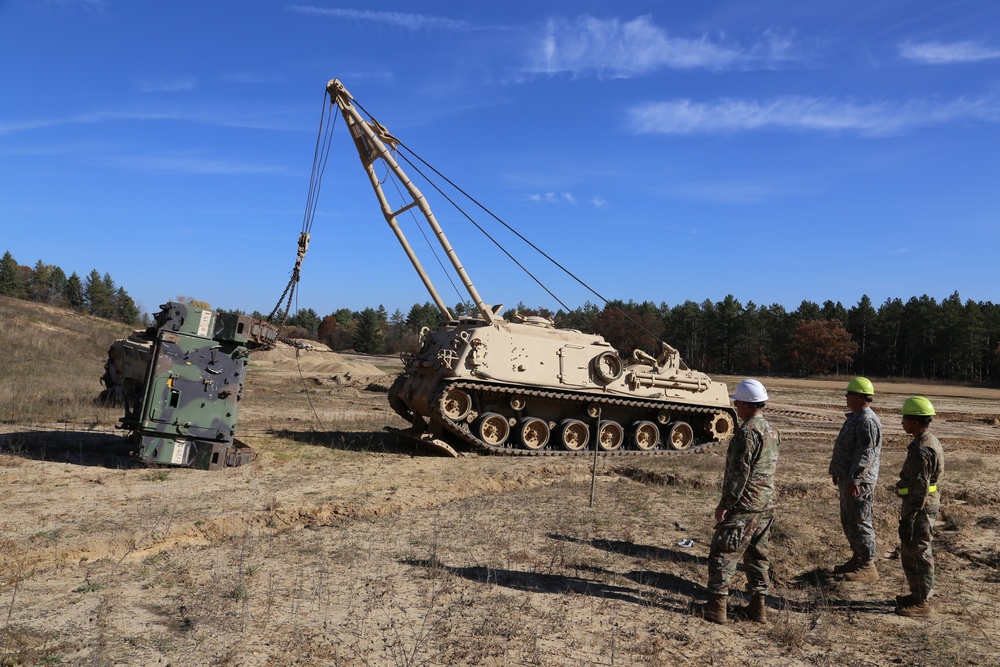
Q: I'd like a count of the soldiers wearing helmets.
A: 3